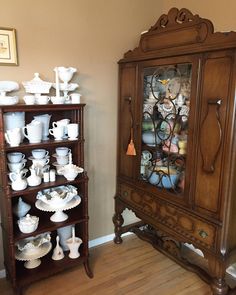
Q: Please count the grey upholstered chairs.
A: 0